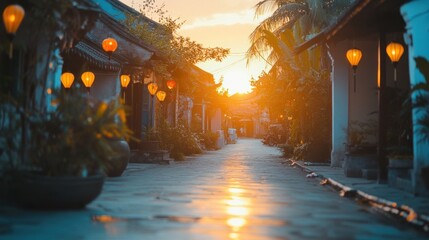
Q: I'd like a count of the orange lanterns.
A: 10